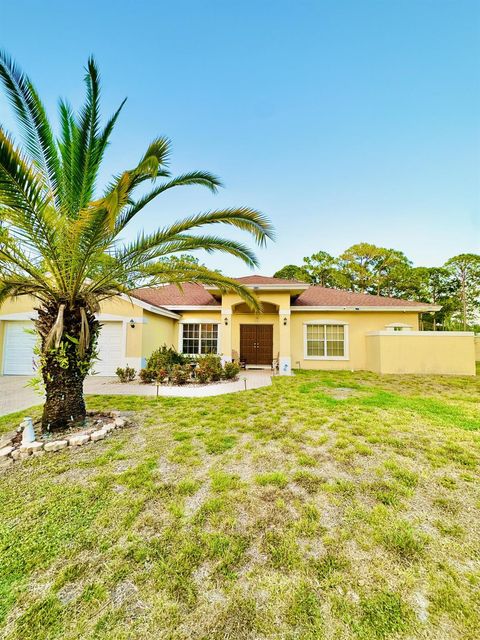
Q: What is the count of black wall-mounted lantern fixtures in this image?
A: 3